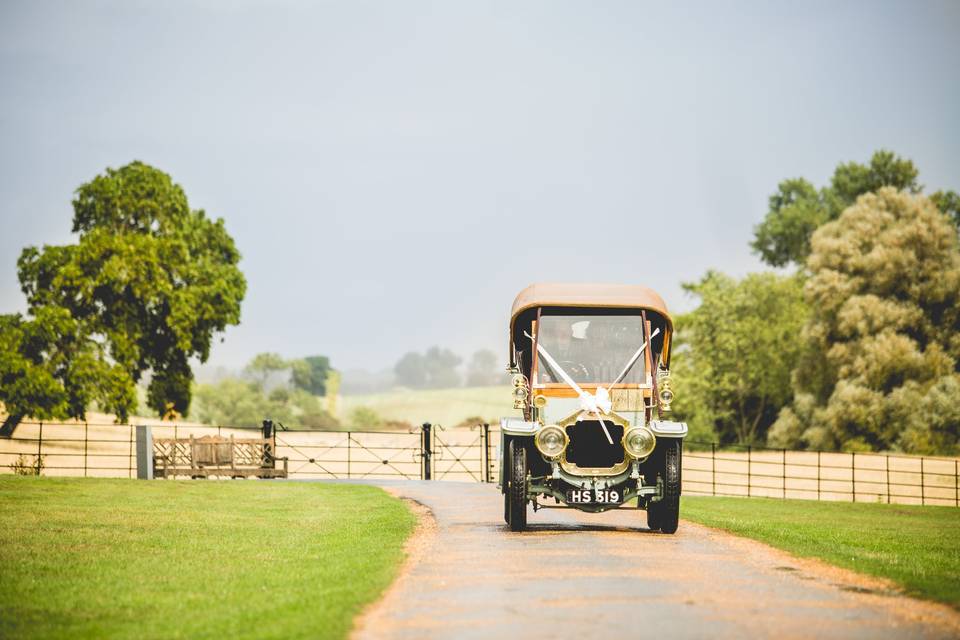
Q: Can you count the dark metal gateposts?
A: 3